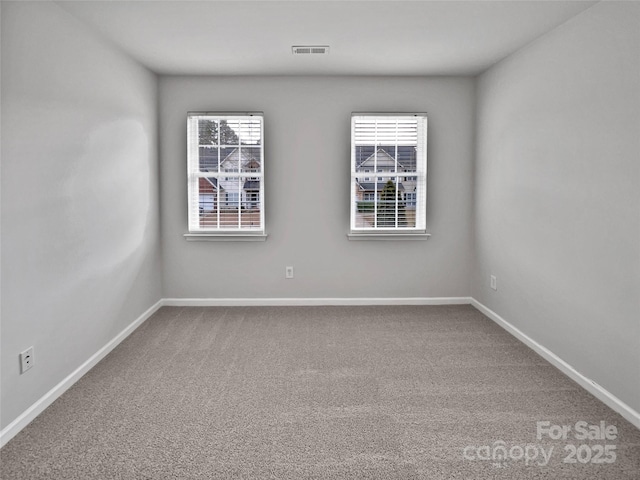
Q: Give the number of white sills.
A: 2